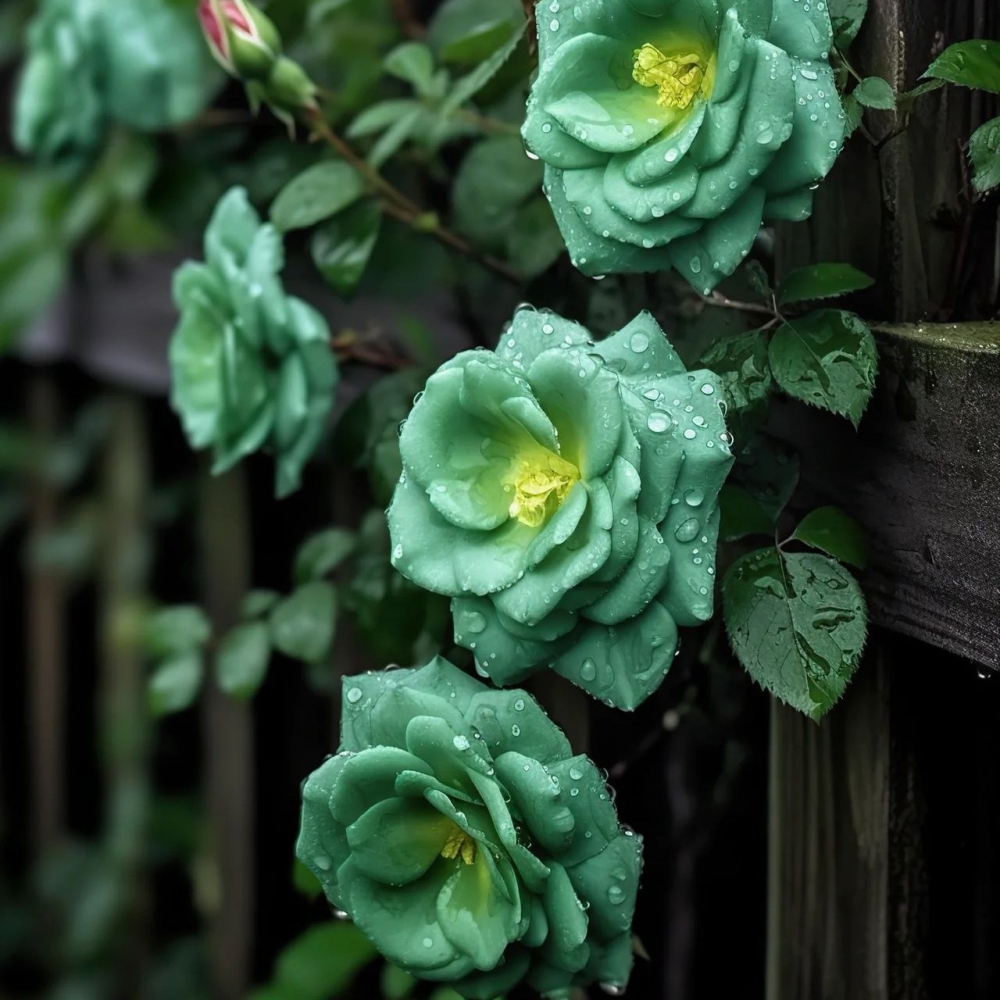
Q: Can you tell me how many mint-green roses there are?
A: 5